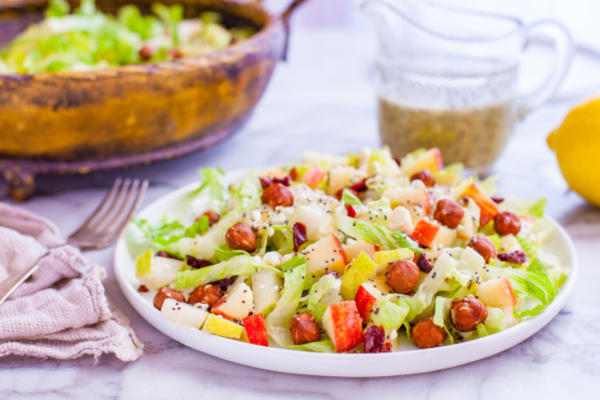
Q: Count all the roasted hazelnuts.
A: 13